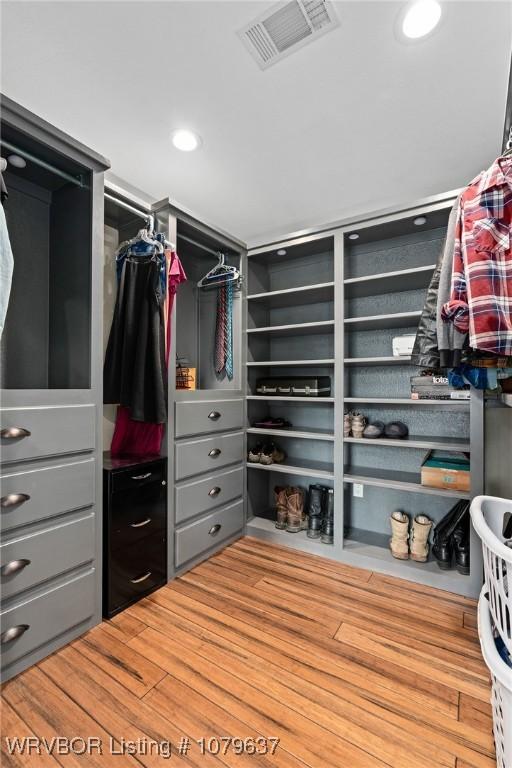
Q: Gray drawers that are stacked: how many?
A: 8